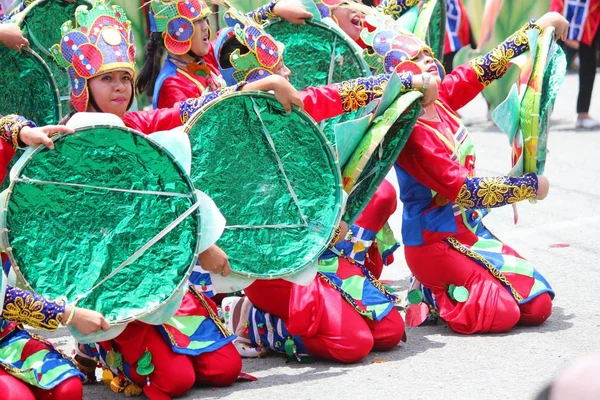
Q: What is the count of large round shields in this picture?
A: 8